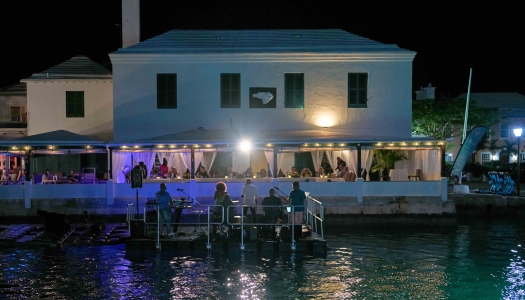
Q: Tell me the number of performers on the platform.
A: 5